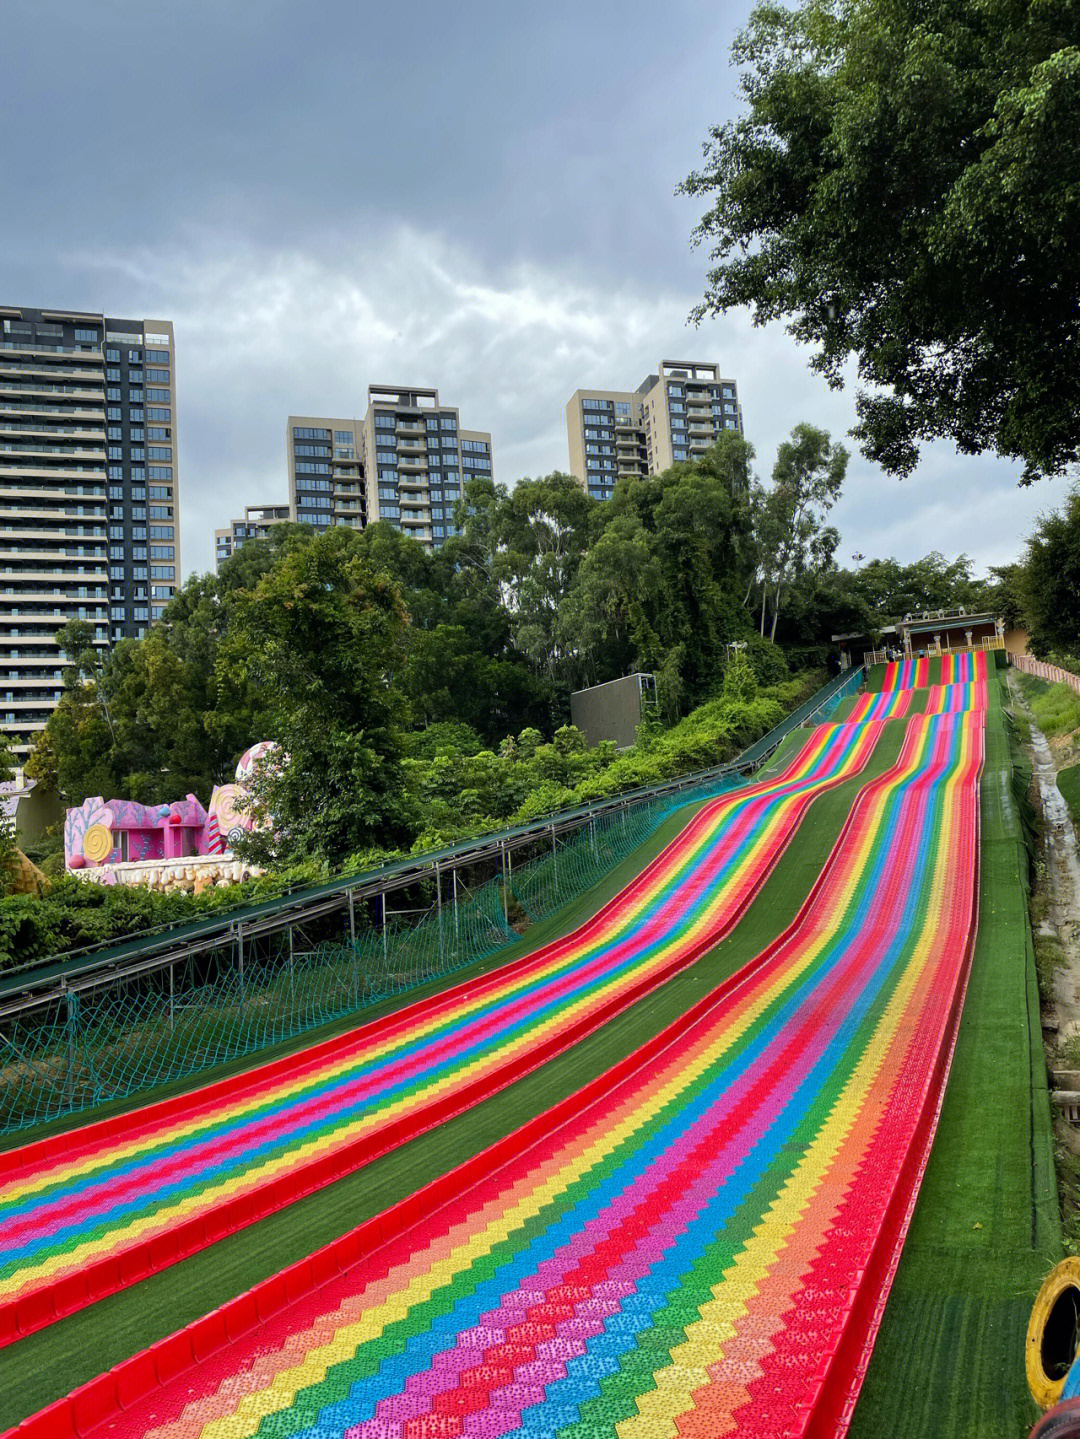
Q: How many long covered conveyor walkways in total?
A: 1